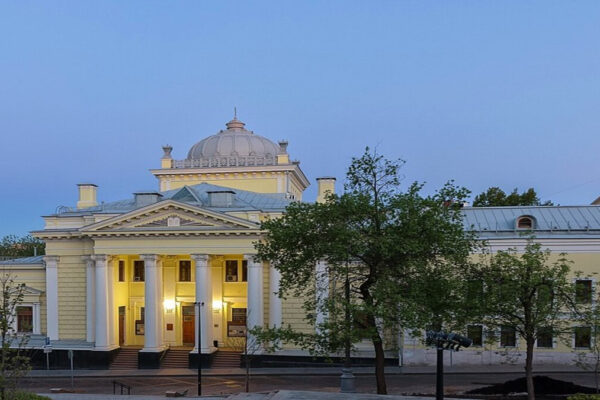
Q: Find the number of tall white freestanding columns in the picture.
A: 4